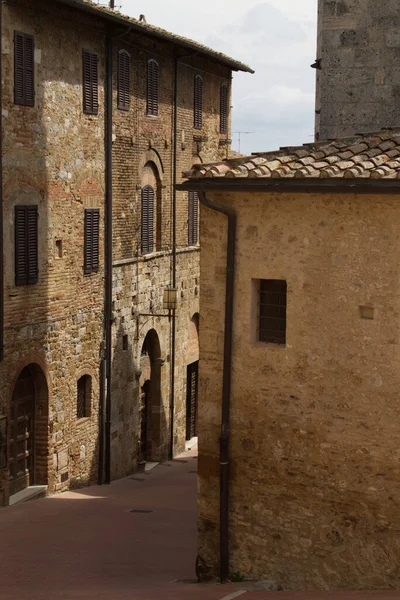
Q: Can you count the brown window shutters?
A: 10